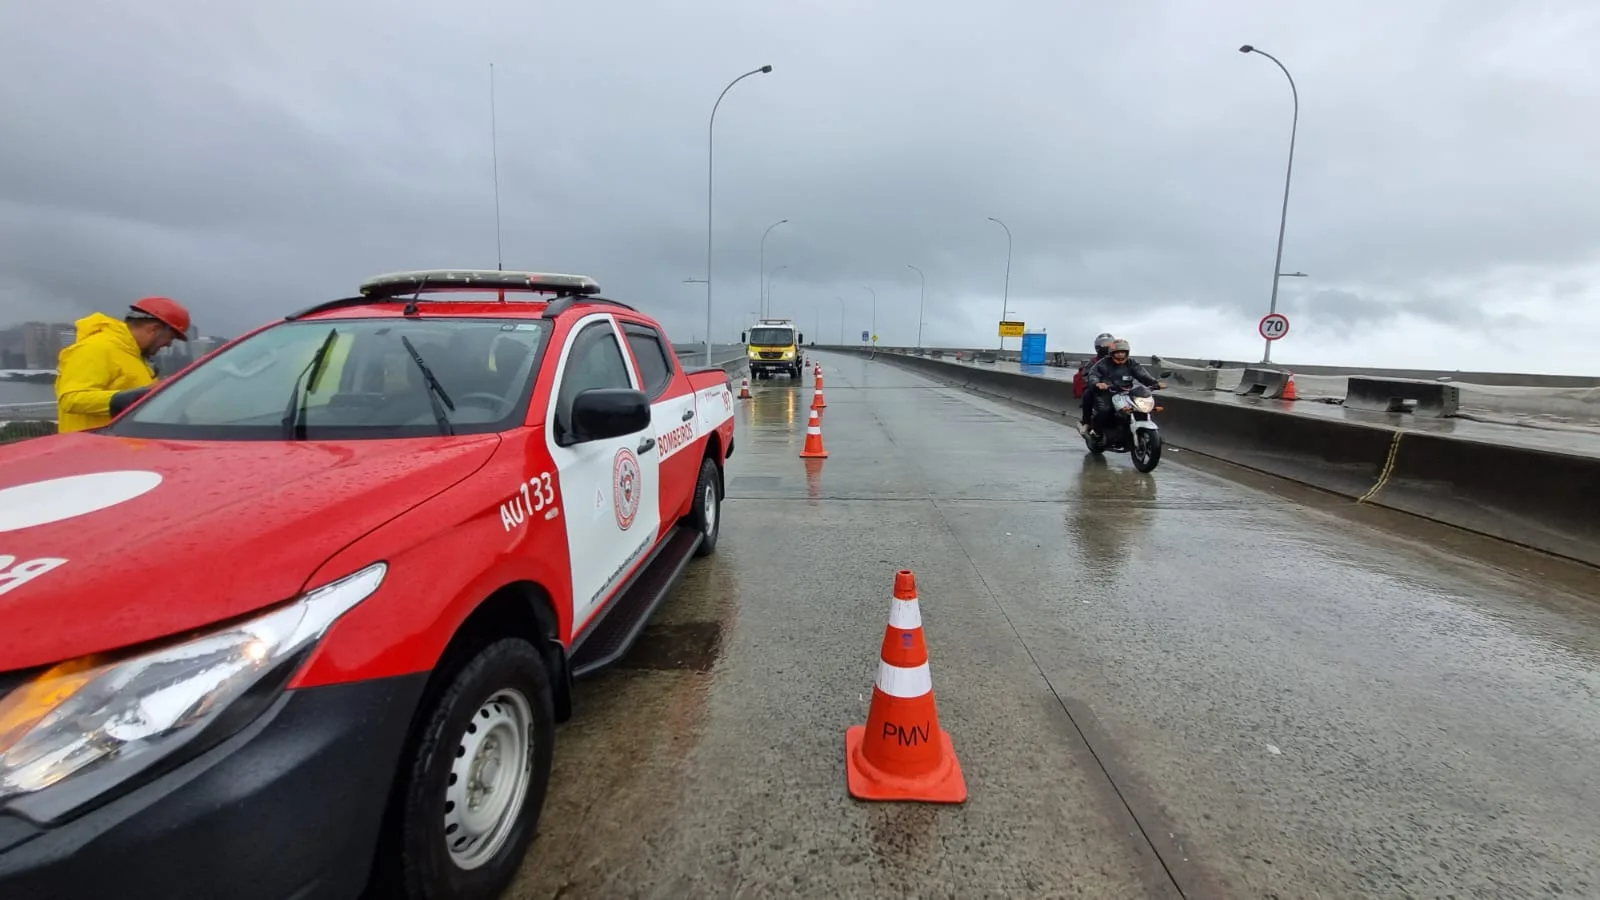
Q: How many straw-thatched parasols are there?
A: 0